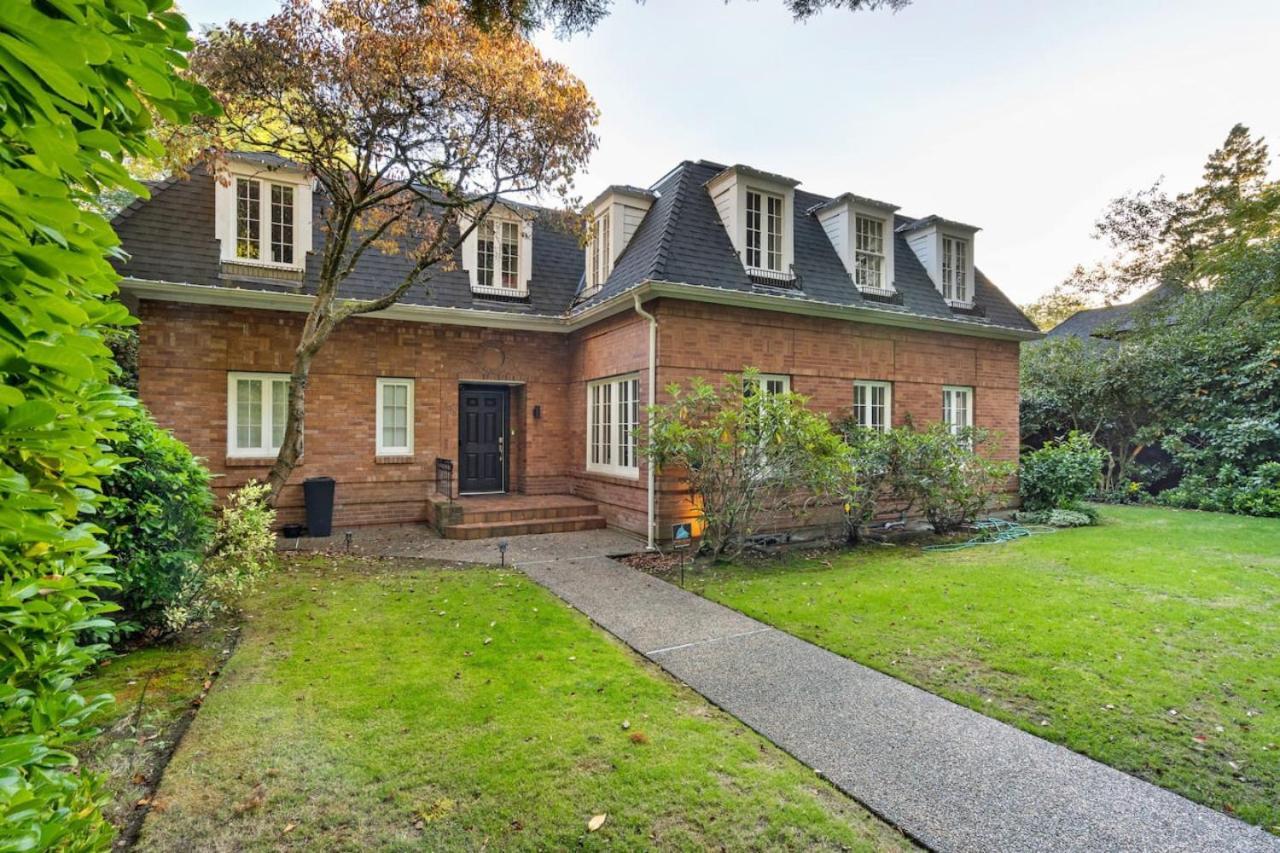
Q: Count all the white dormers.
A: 6